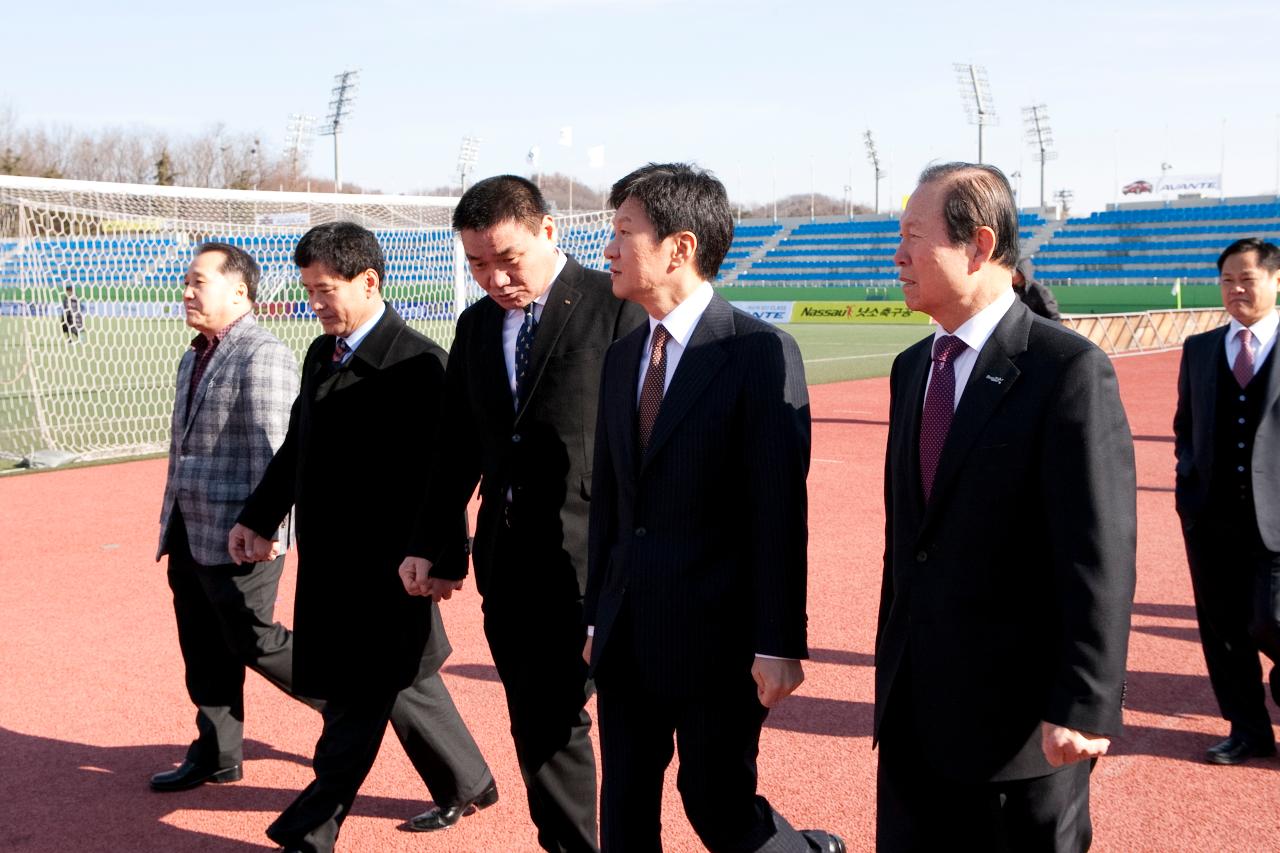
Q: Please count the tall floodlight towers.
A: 6